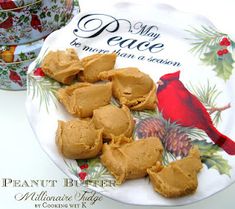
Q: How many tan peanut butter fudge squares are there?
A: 8